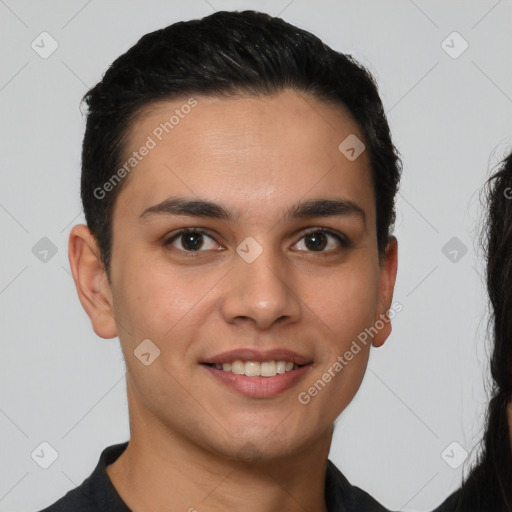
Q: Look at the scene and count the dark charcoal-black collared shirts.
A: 1